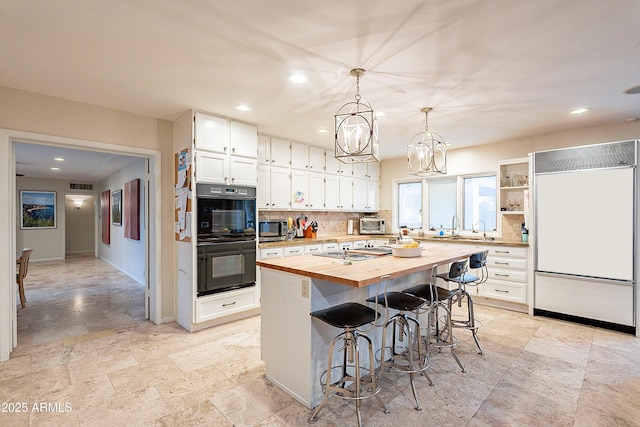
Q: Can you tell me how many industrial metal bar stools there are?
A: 4